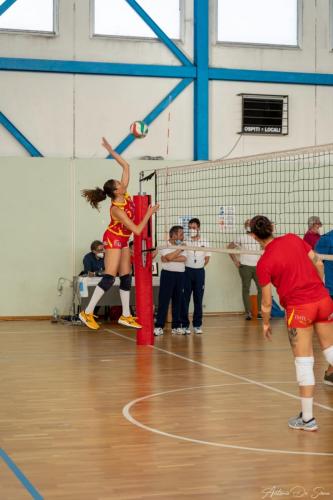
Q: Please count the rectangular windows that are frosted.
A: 3